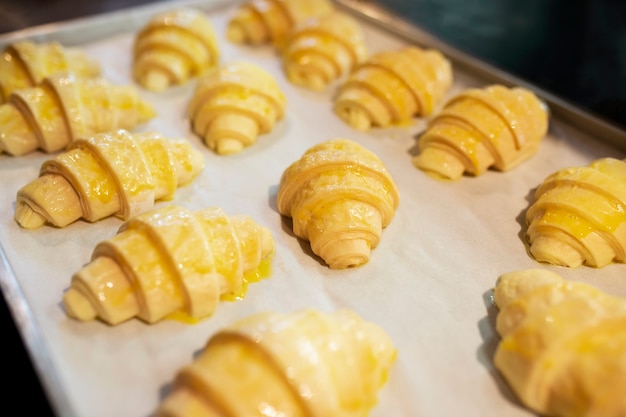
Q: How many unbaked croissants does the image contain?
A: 14